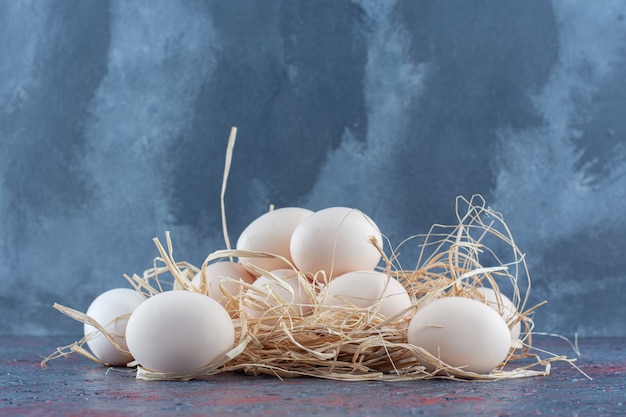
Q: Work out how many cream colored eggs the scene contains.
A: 9